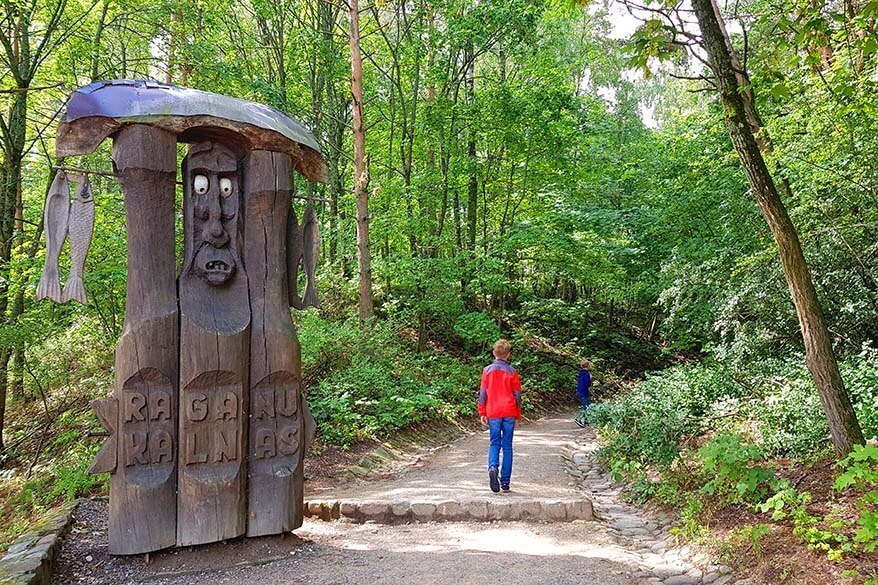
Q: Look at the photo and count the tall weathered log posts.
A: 3